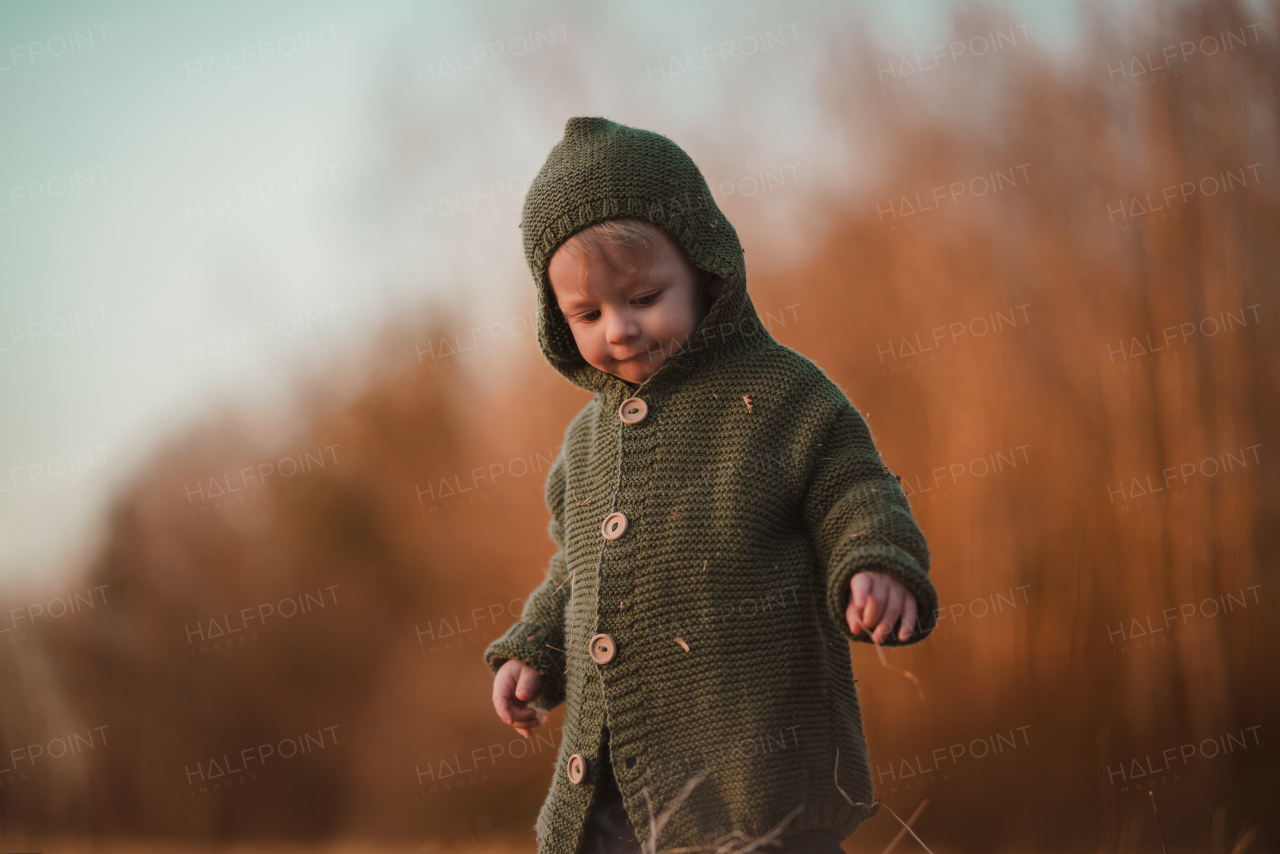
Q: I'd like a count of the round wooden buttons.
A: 4